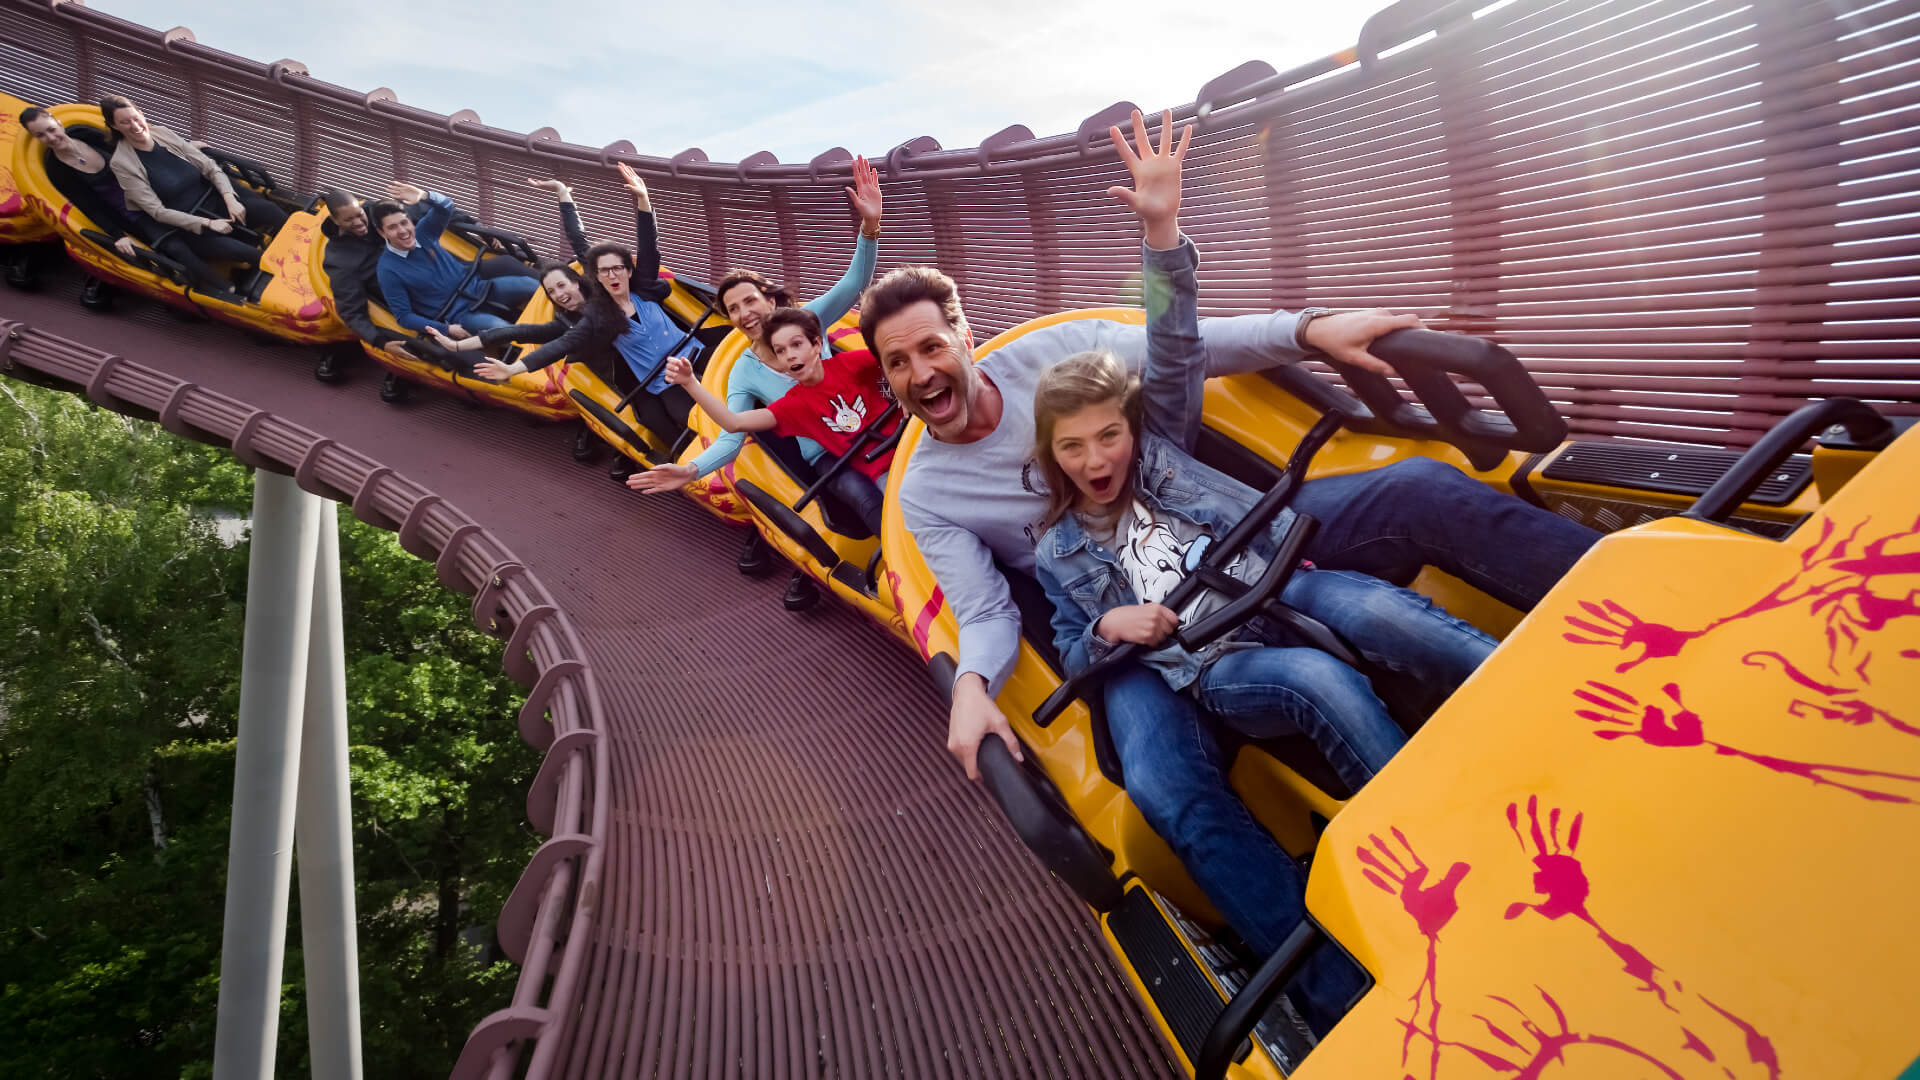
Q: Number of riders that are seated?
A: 10